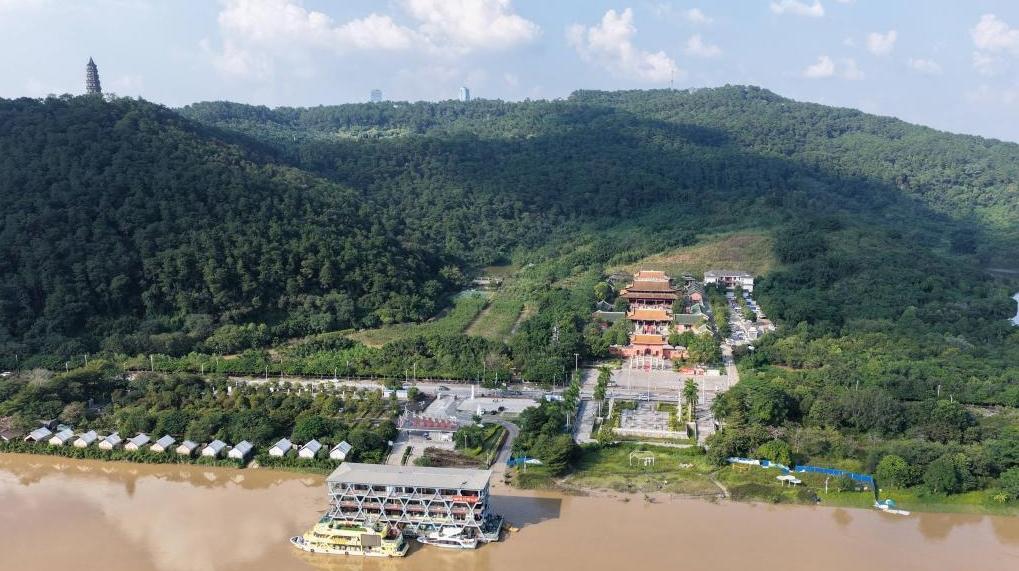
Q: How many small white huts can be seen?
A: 12